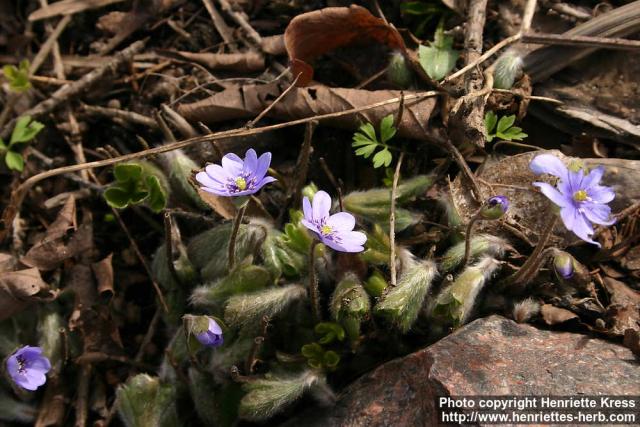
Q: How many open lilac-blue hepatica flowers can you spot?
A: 4